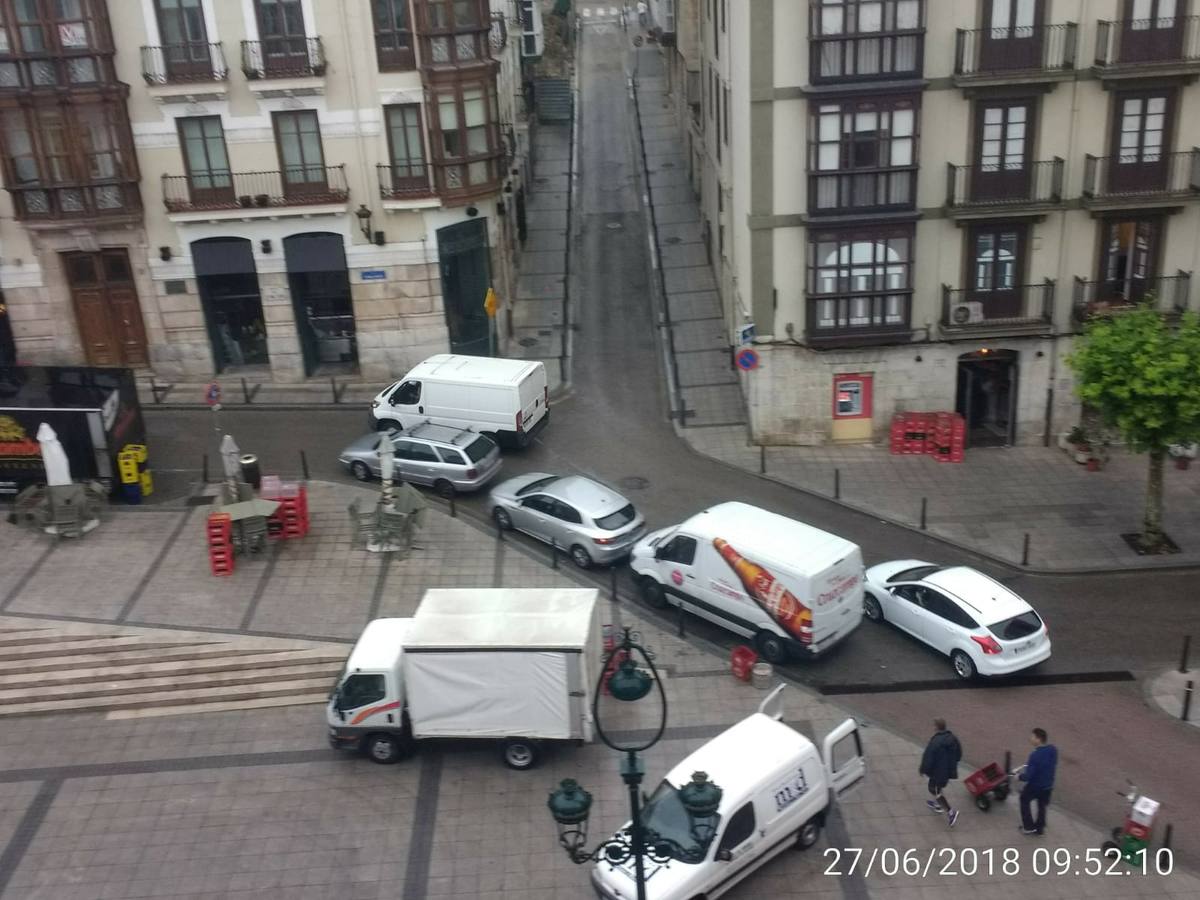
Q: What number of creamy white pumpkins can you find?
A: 0